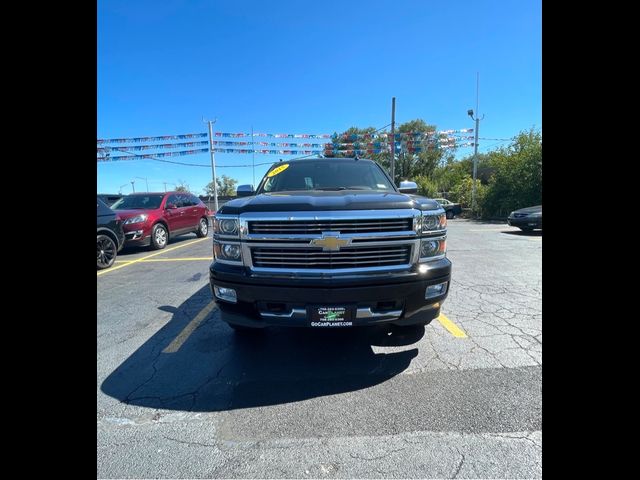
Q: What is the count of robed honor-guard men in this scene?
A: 0